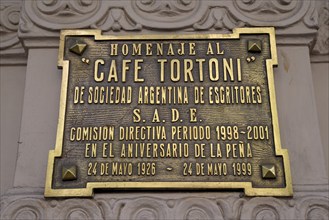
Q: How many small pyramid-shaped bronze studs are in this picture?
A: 4